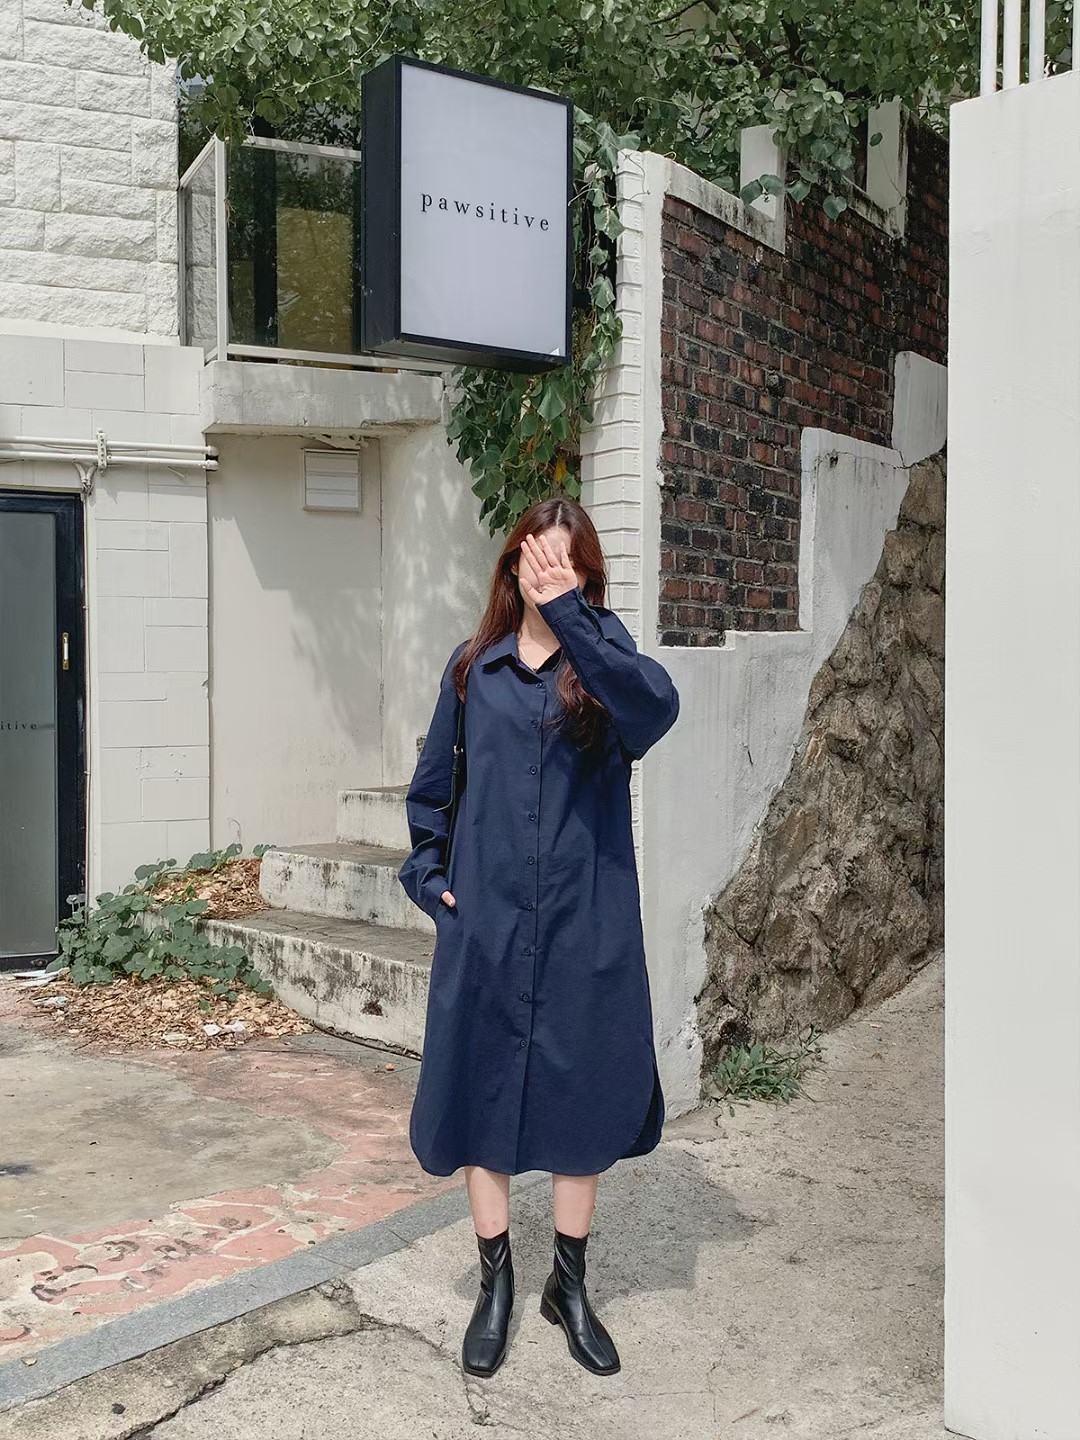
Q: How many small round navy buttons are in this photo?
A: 9